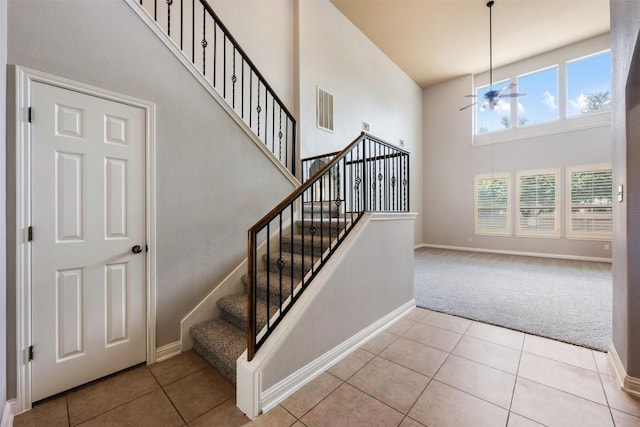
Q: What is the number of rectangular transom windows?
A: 3